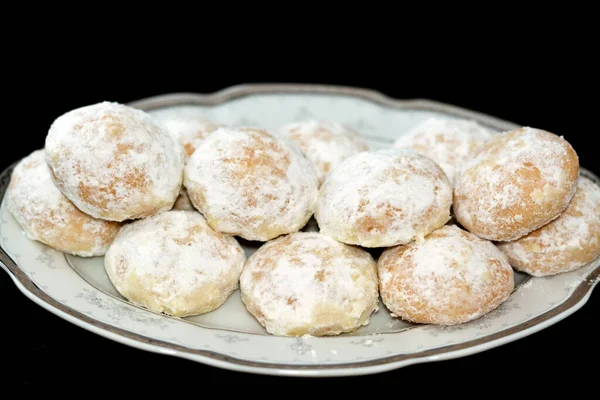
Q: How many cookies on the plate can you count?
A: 12